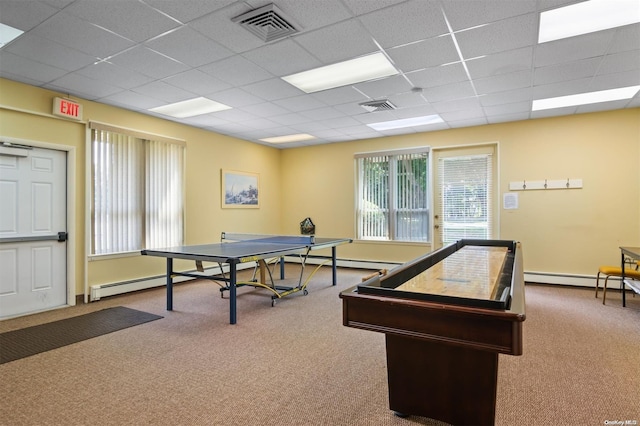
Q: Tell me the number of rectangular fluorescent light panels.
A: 7